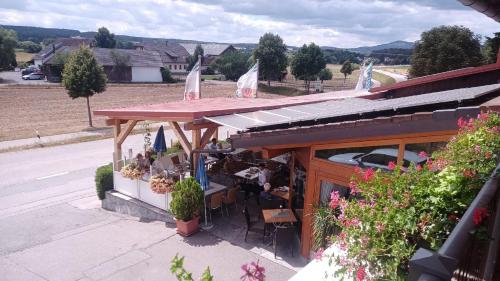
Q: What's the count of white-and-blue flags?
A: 1